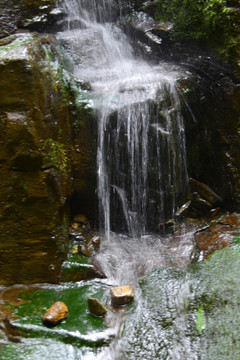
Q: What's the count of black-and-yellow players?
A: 0